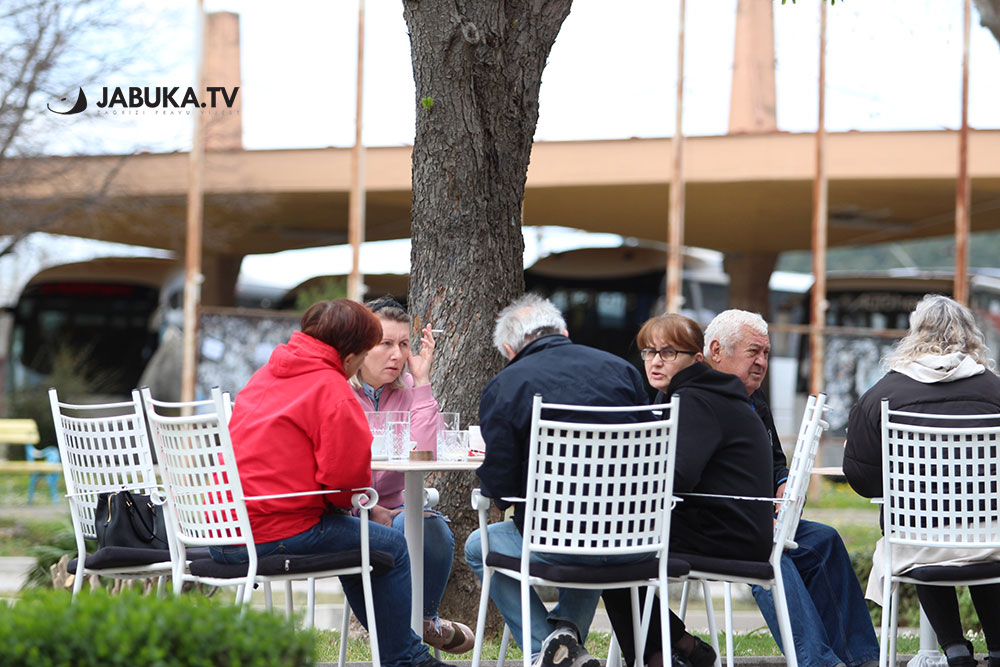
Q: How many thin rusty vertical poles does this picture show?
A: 5